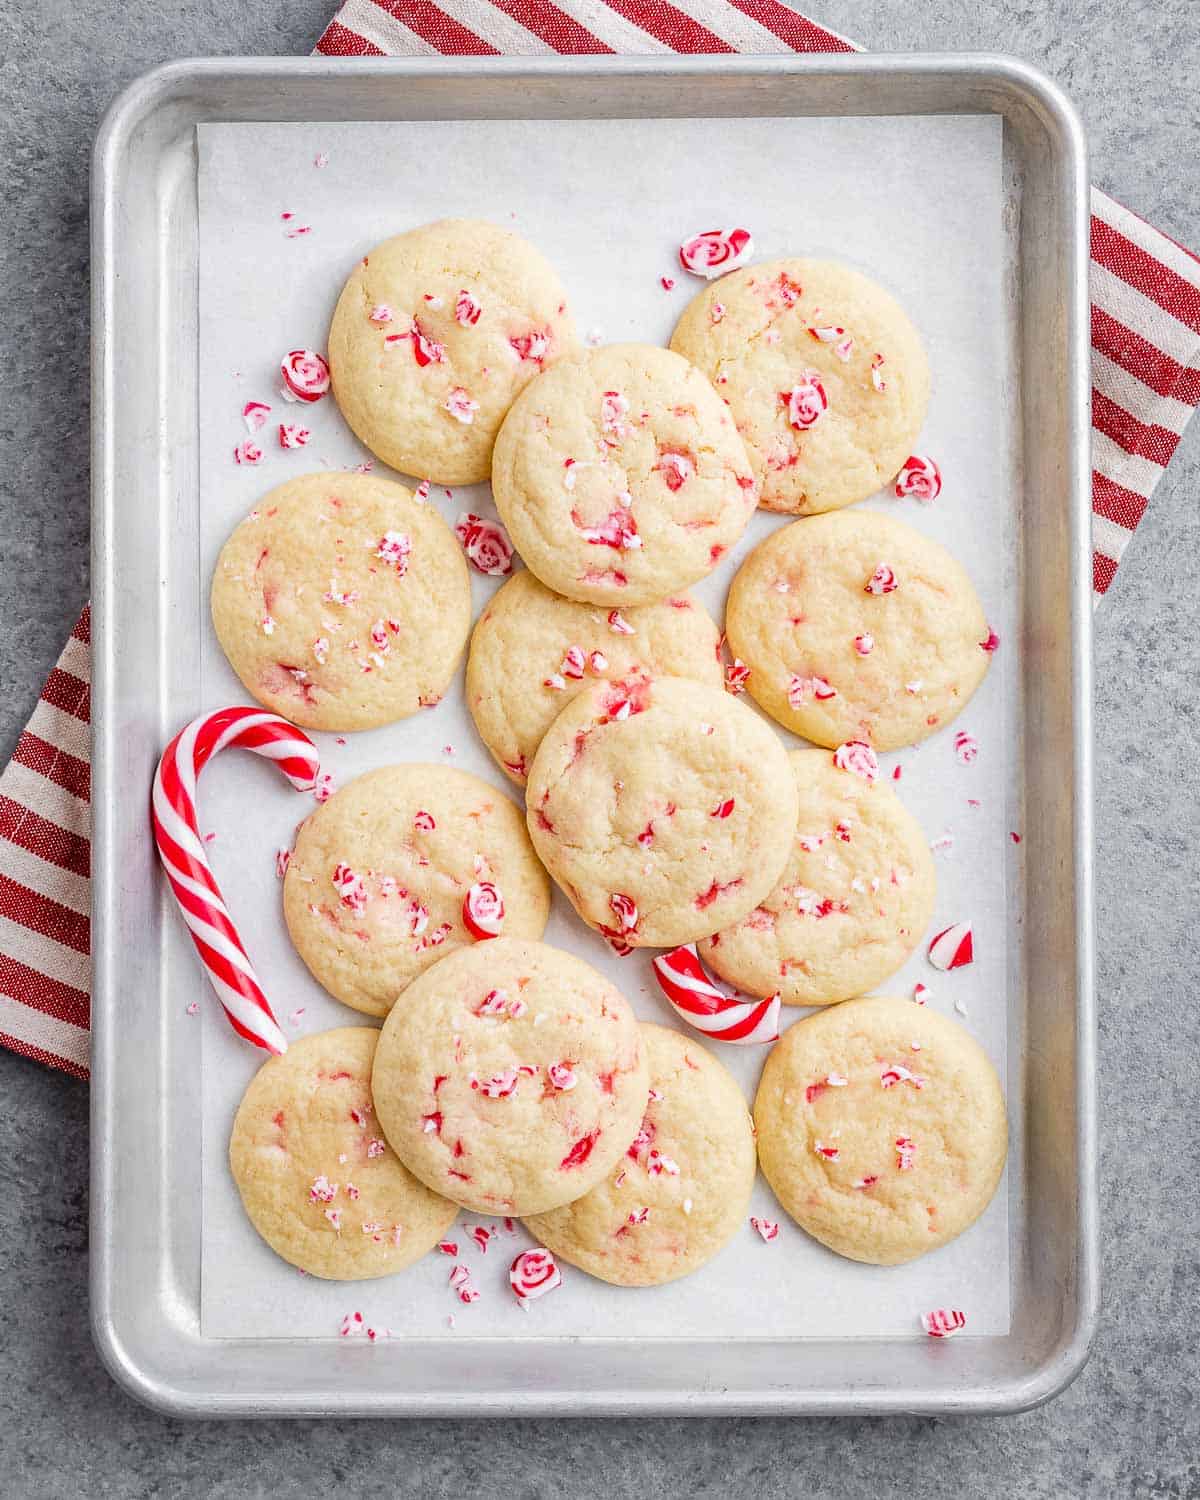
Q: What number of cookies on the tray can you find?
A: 13